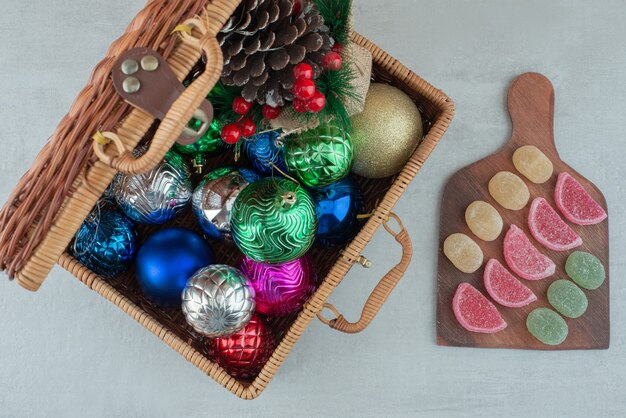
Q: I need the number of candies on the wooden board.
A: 12